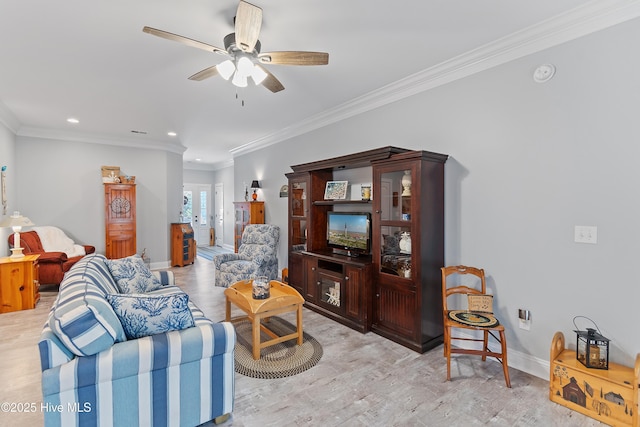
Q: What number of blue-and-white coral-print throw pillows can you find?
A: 2